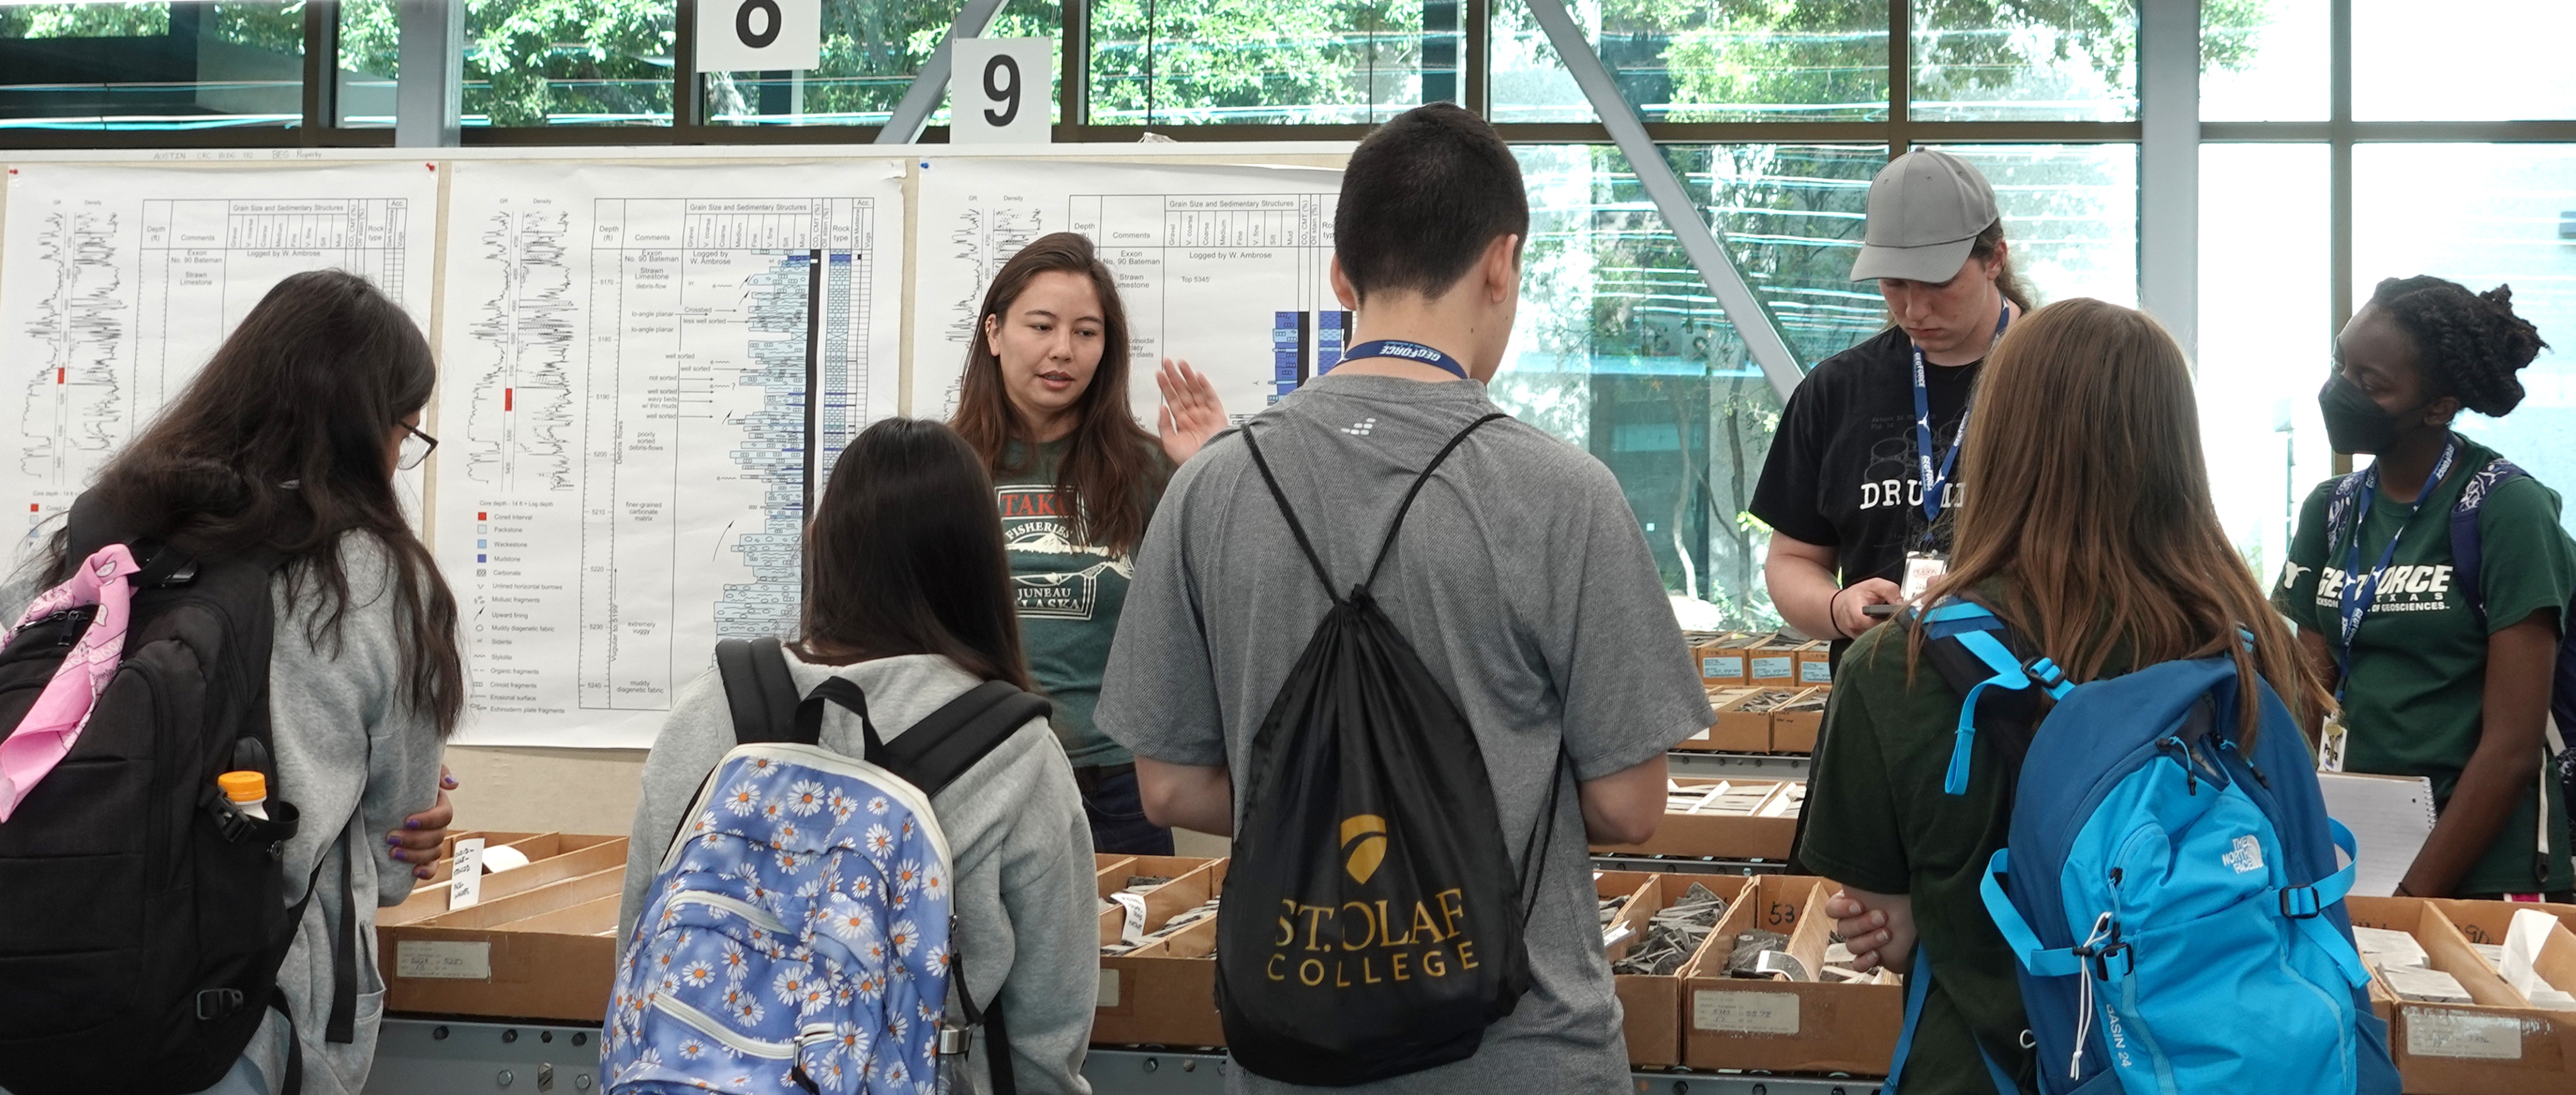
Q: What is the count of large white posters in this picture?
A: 3